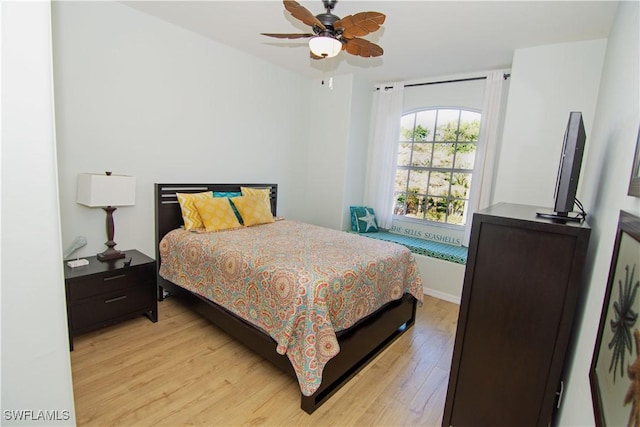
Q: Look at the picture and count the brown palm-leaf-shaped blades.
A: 5